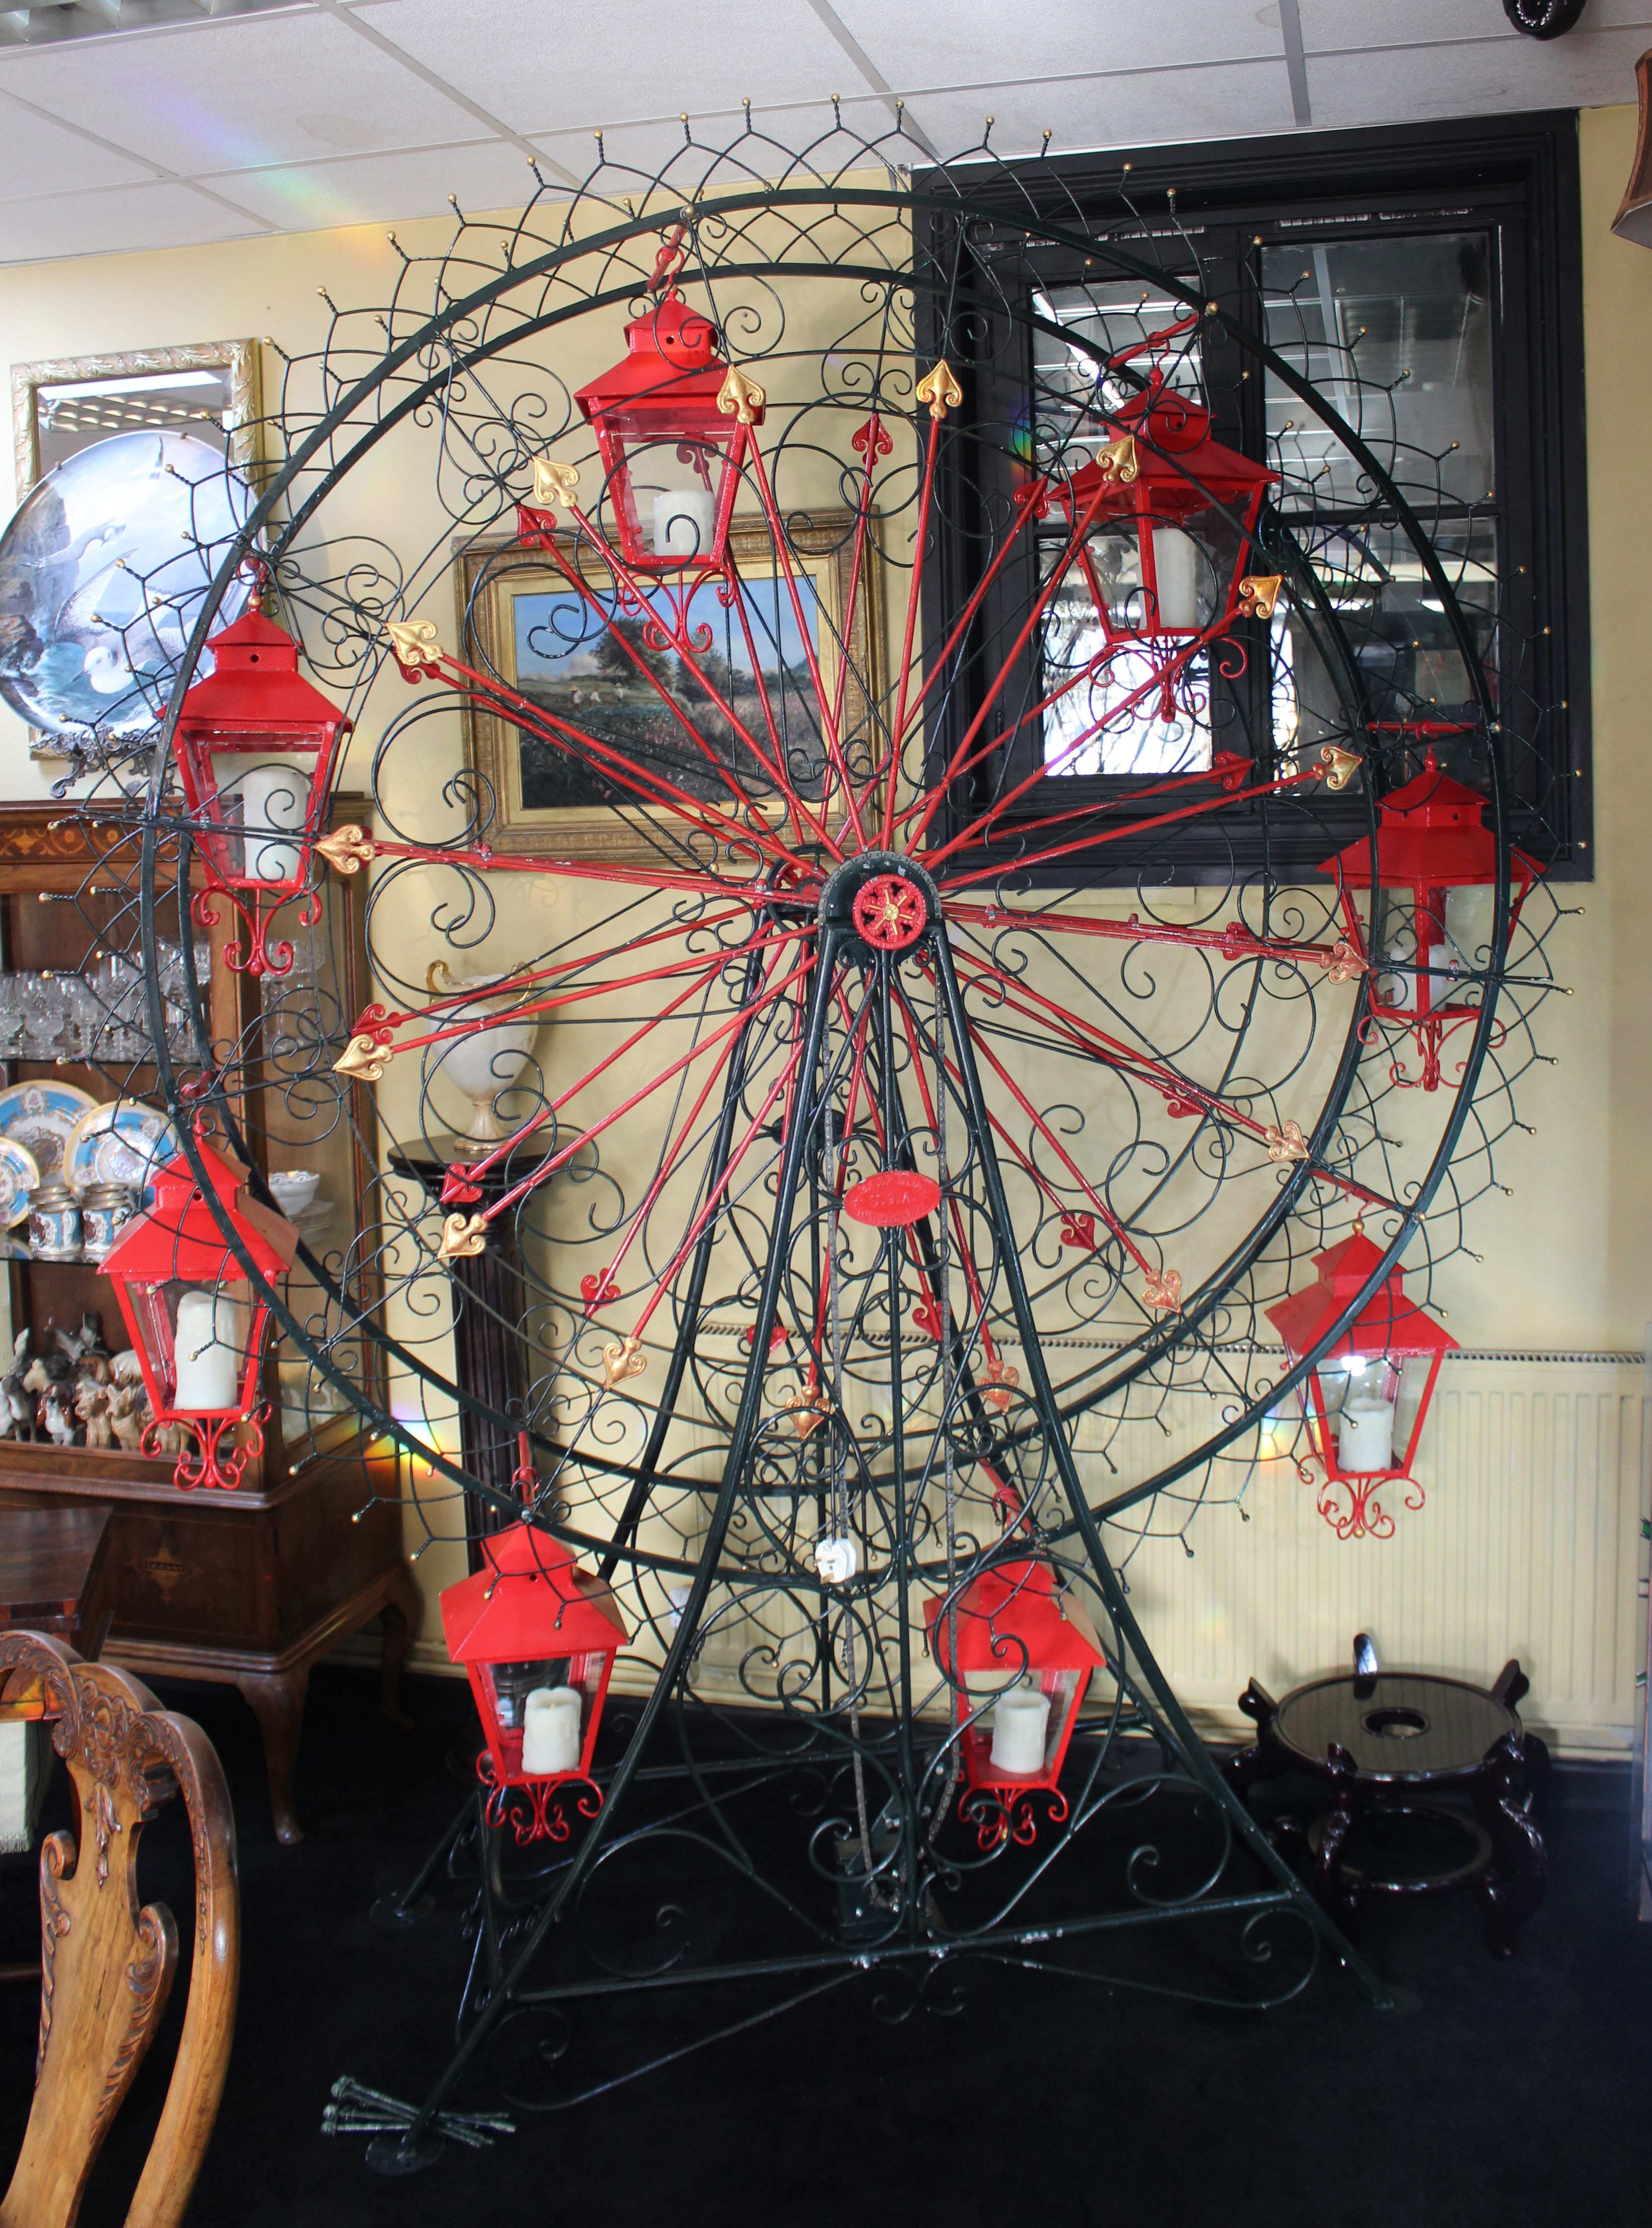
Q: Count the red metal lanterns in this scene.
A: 8